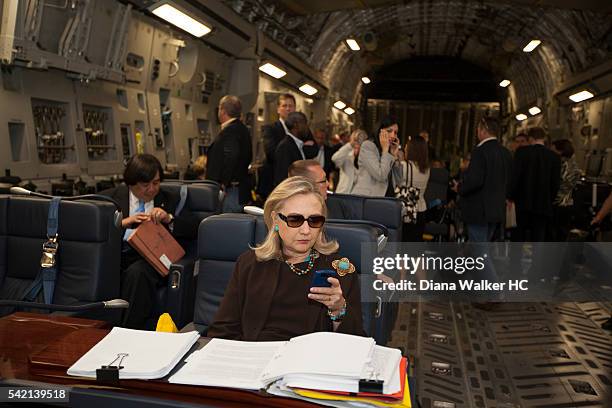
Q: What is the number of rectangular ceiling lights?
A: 12